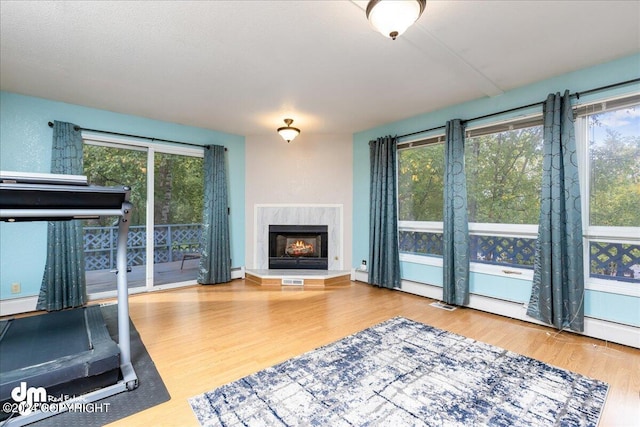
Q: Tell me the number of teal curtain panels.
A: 5